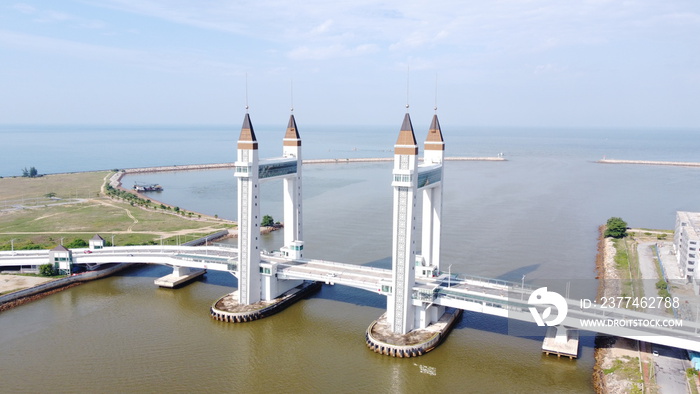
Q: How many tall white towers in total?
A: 4